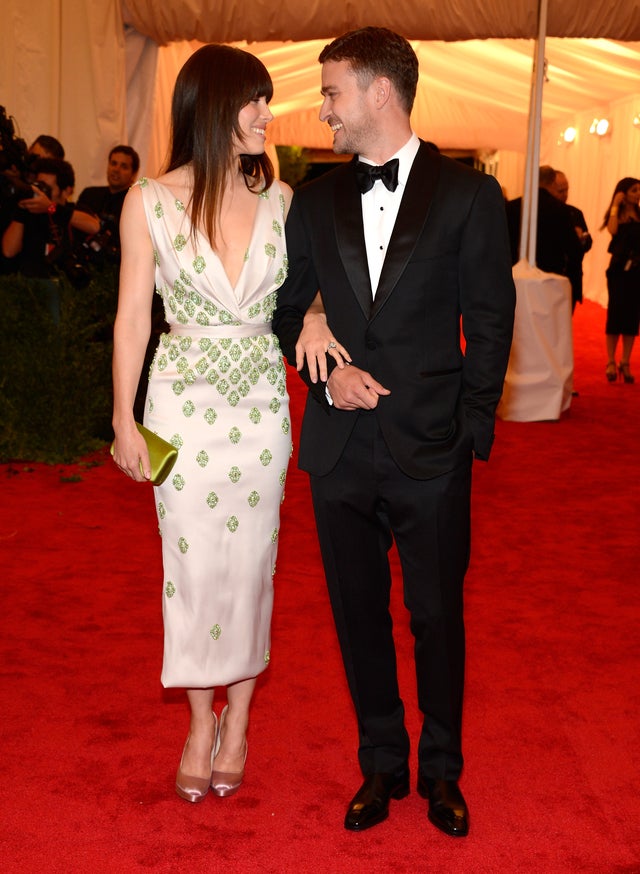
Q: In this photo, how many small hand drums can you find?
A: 0